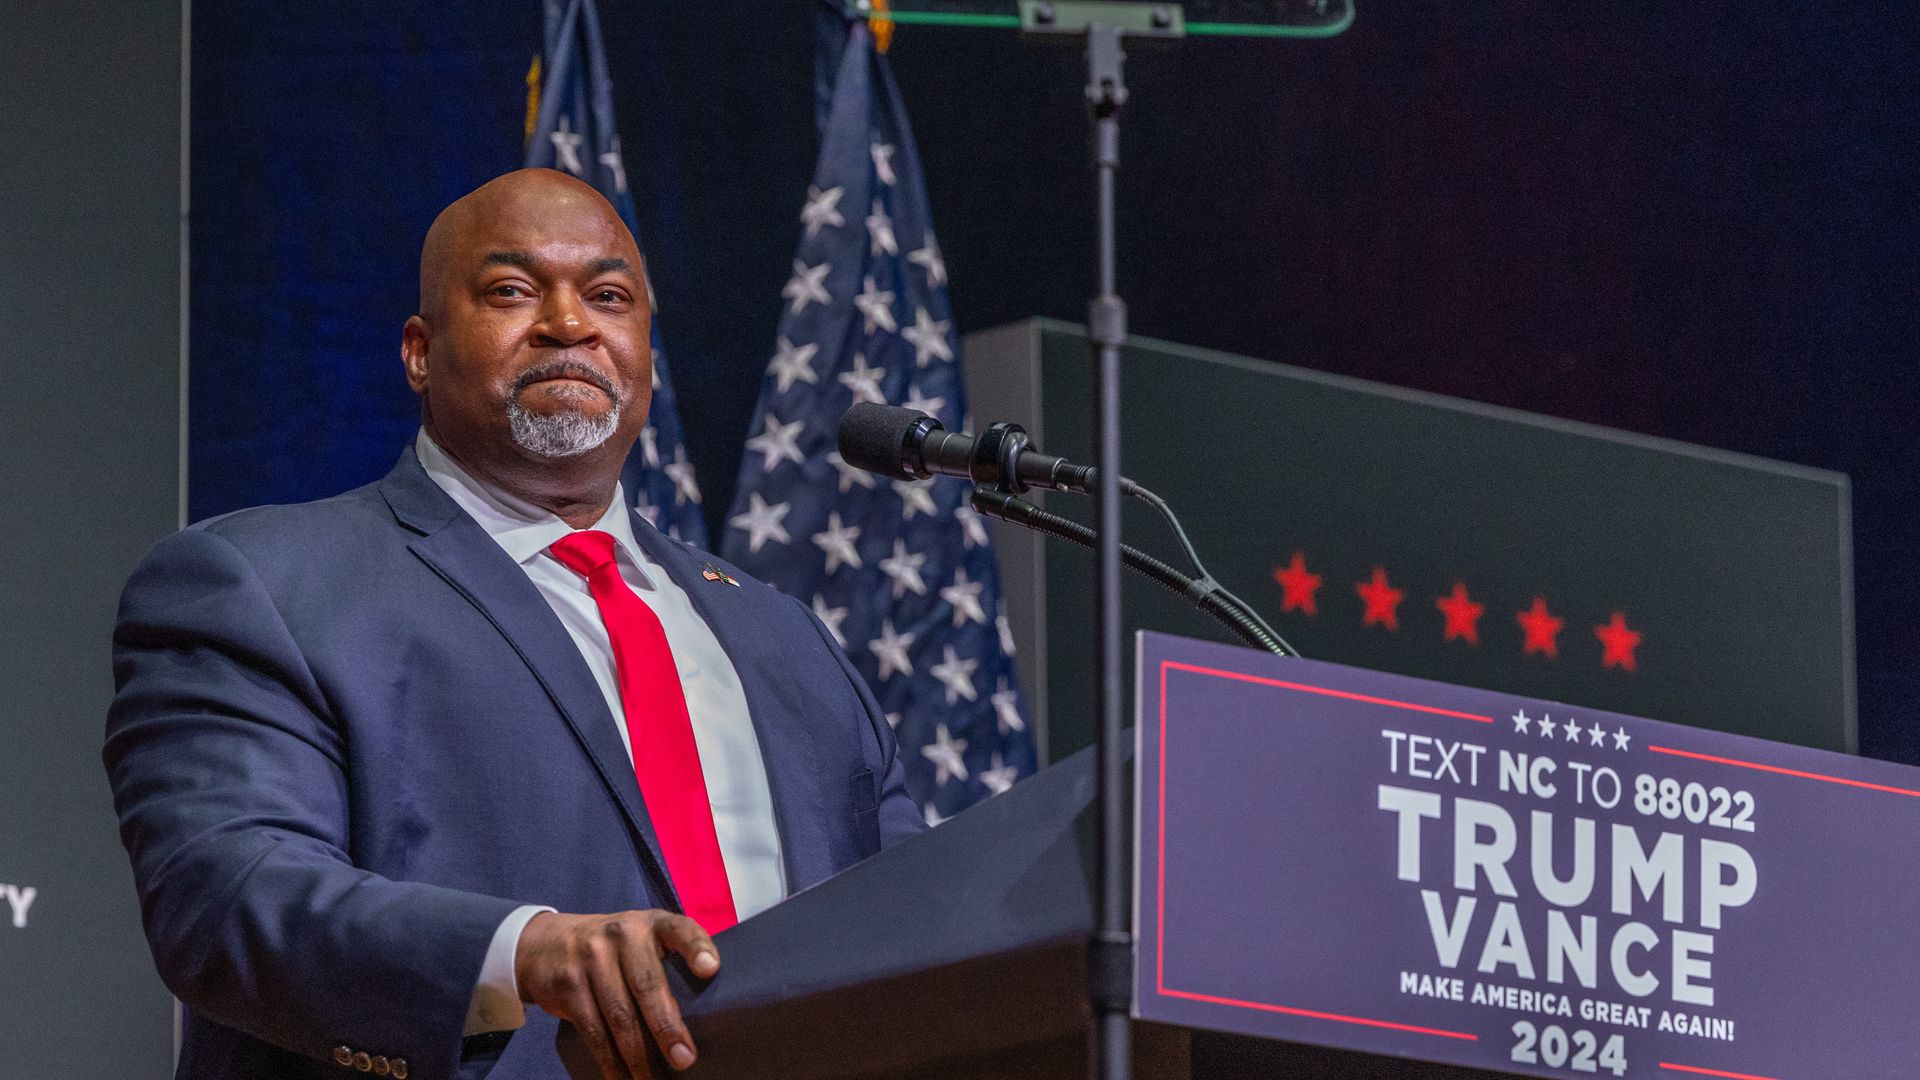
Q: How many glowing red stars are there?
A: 5